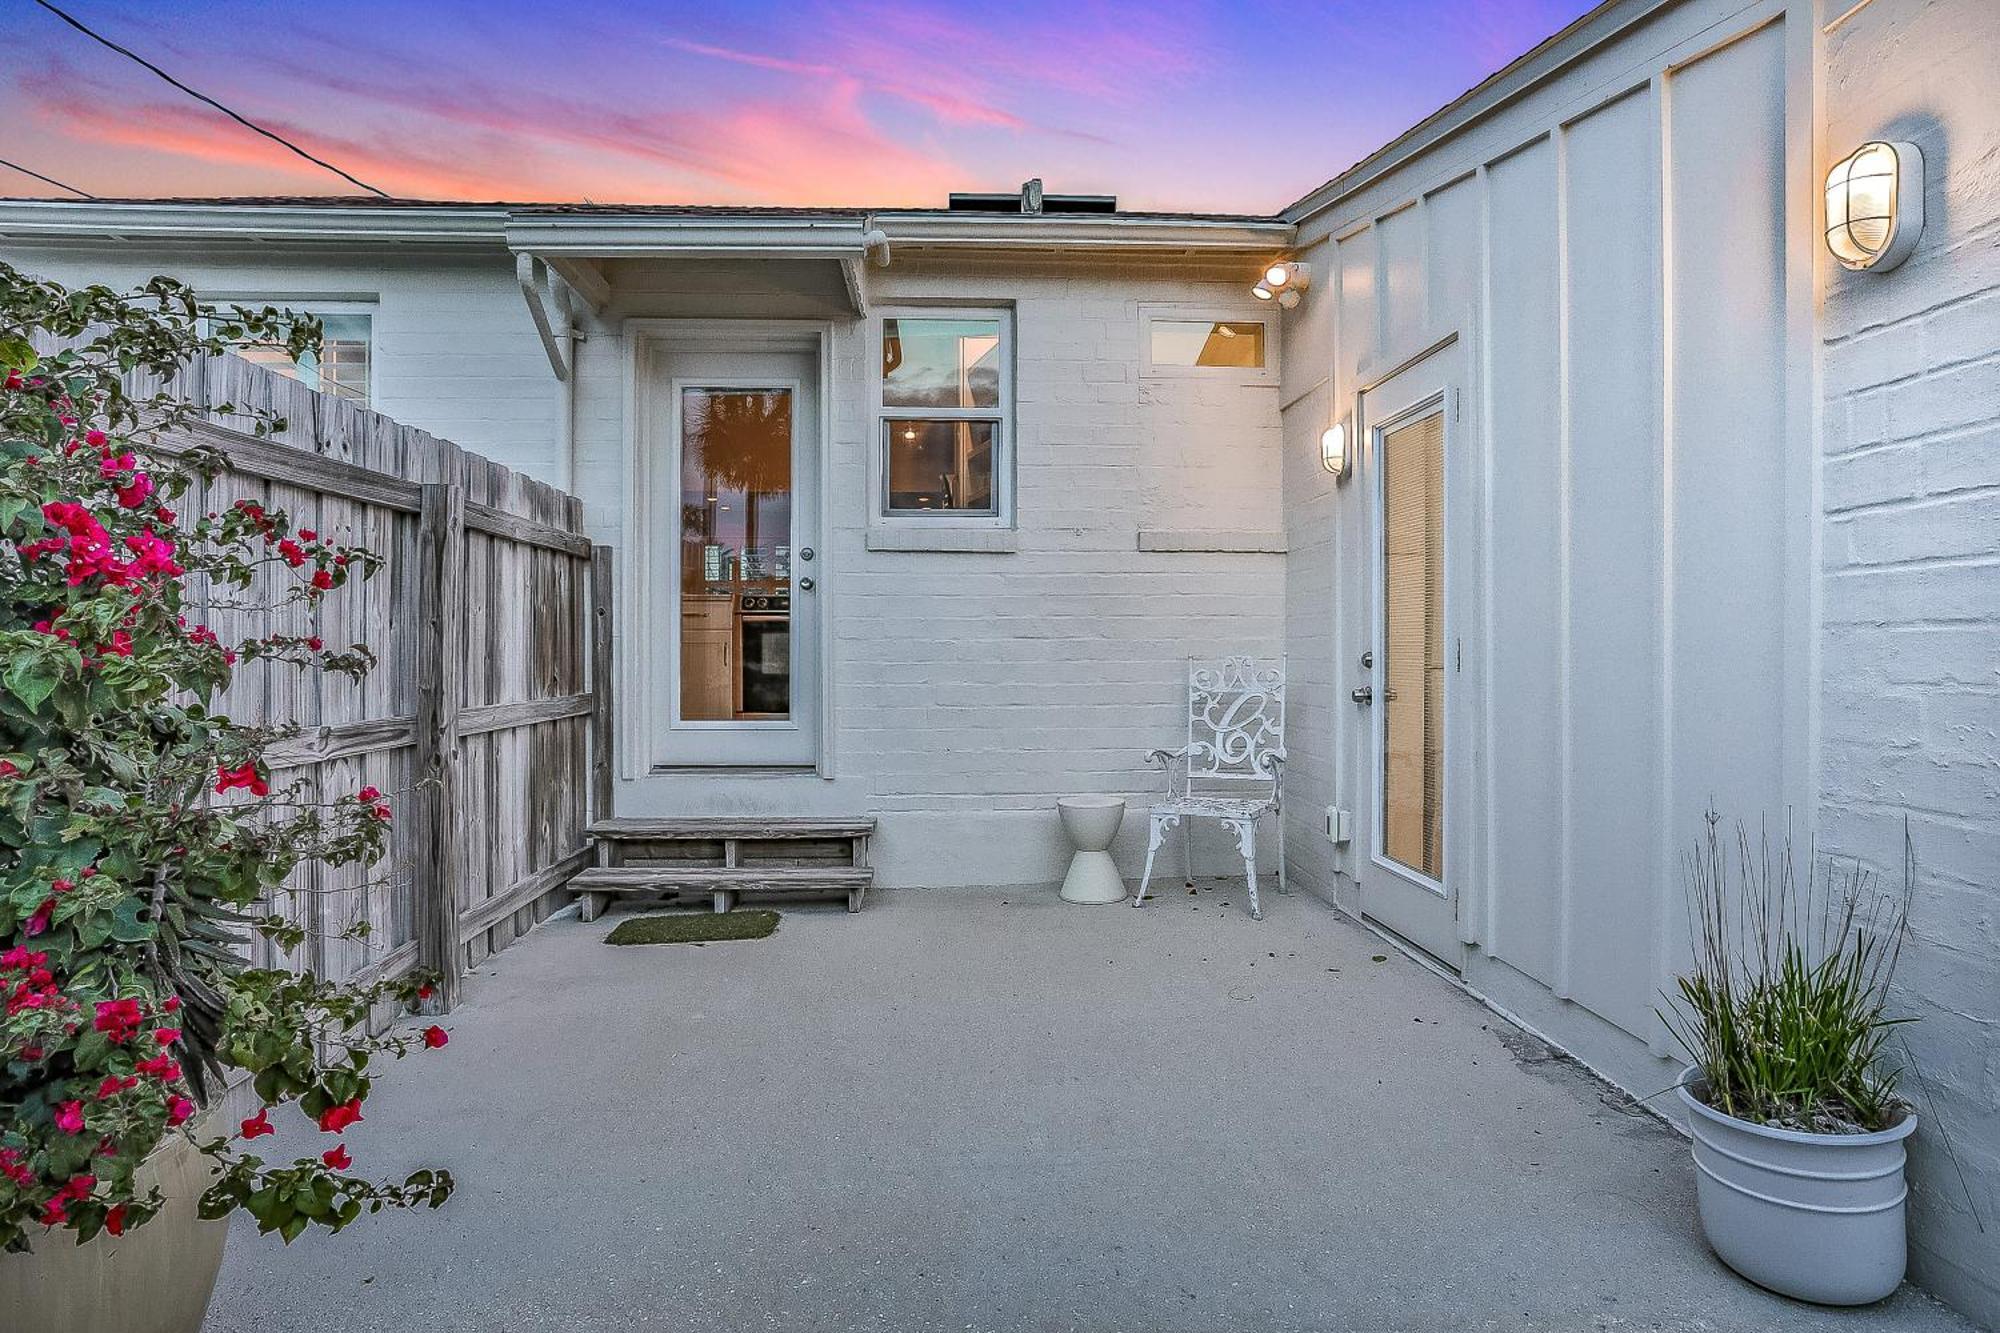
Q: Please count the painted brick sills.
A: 2